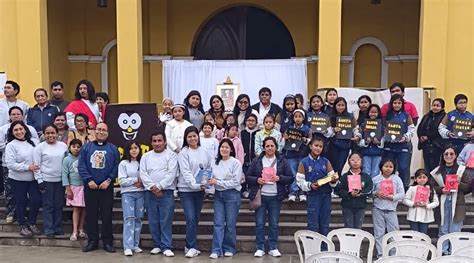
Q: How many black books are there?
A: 6